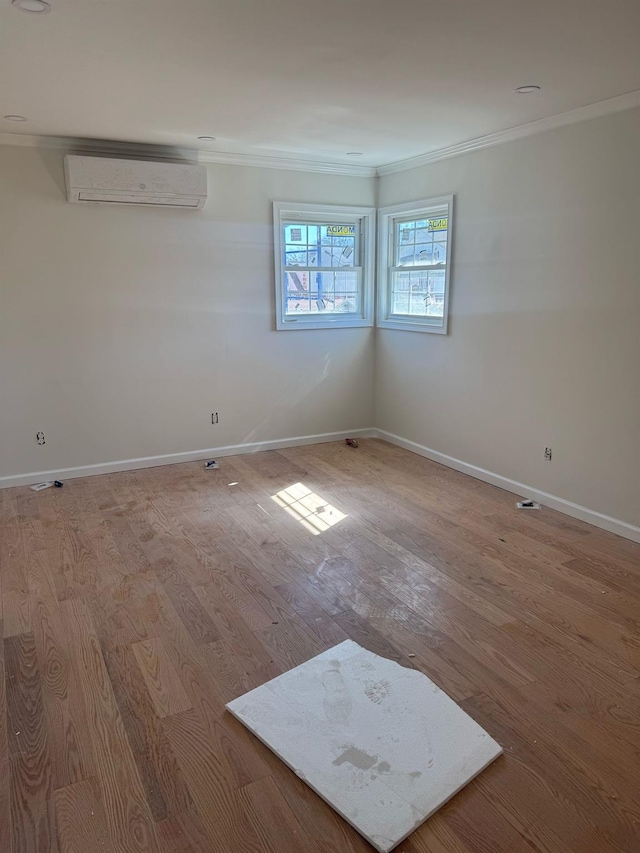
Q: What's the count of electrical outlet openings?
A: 3